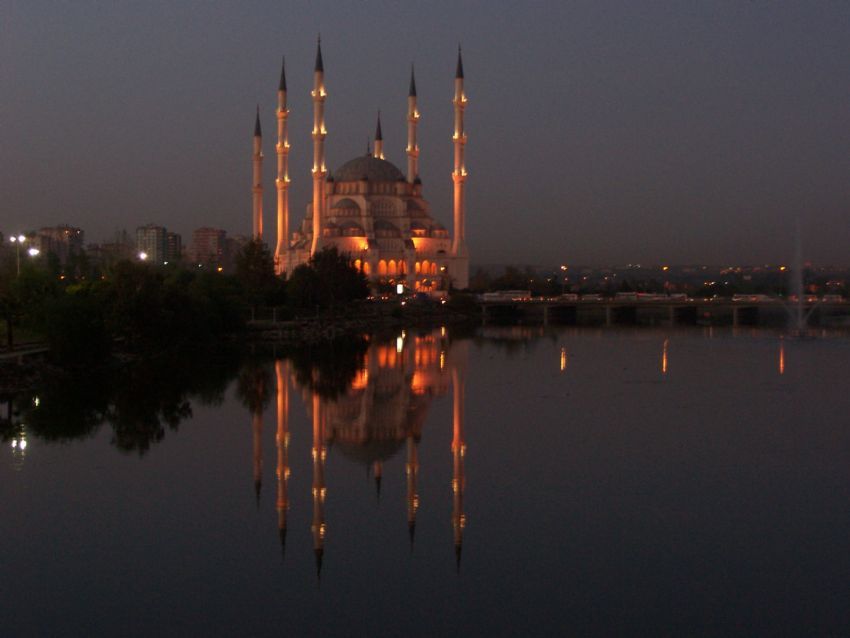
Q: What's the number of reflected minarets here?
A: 6